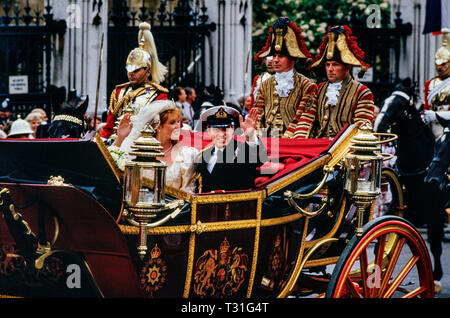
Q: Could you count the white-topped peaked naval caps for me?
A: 1